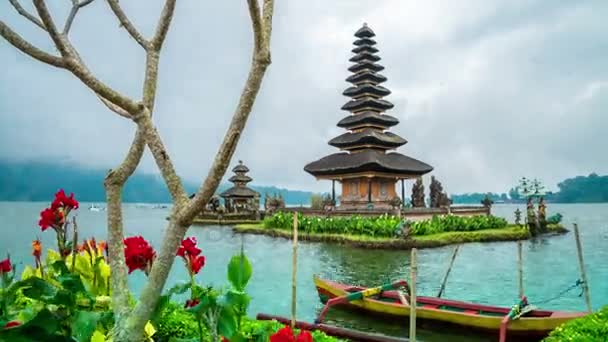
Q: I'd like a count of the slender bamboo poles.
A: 5